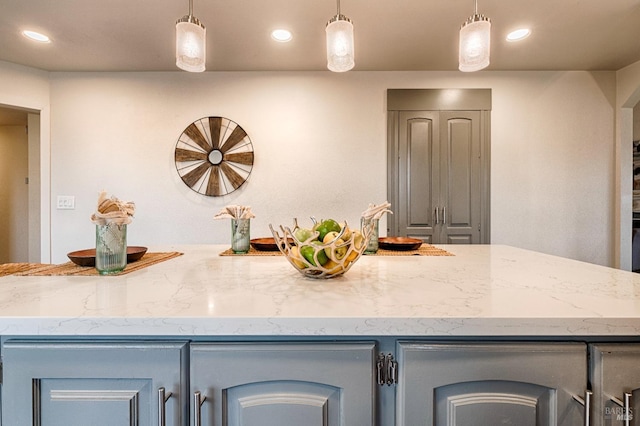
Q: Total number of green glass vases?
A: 3